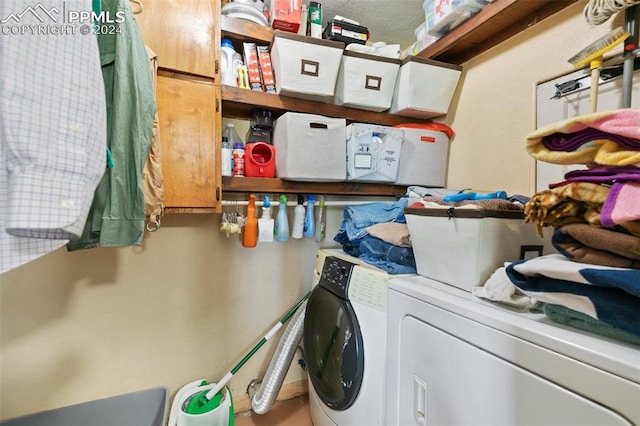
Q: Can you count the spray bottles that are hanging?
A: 6